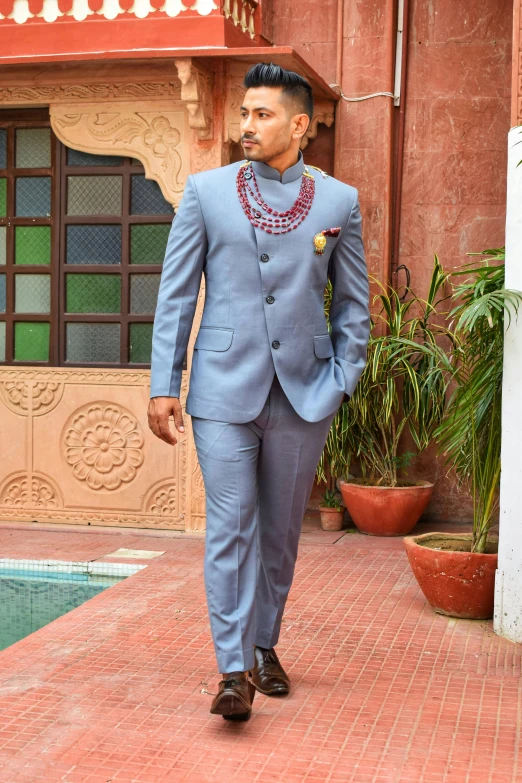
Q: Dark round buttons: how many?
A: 5